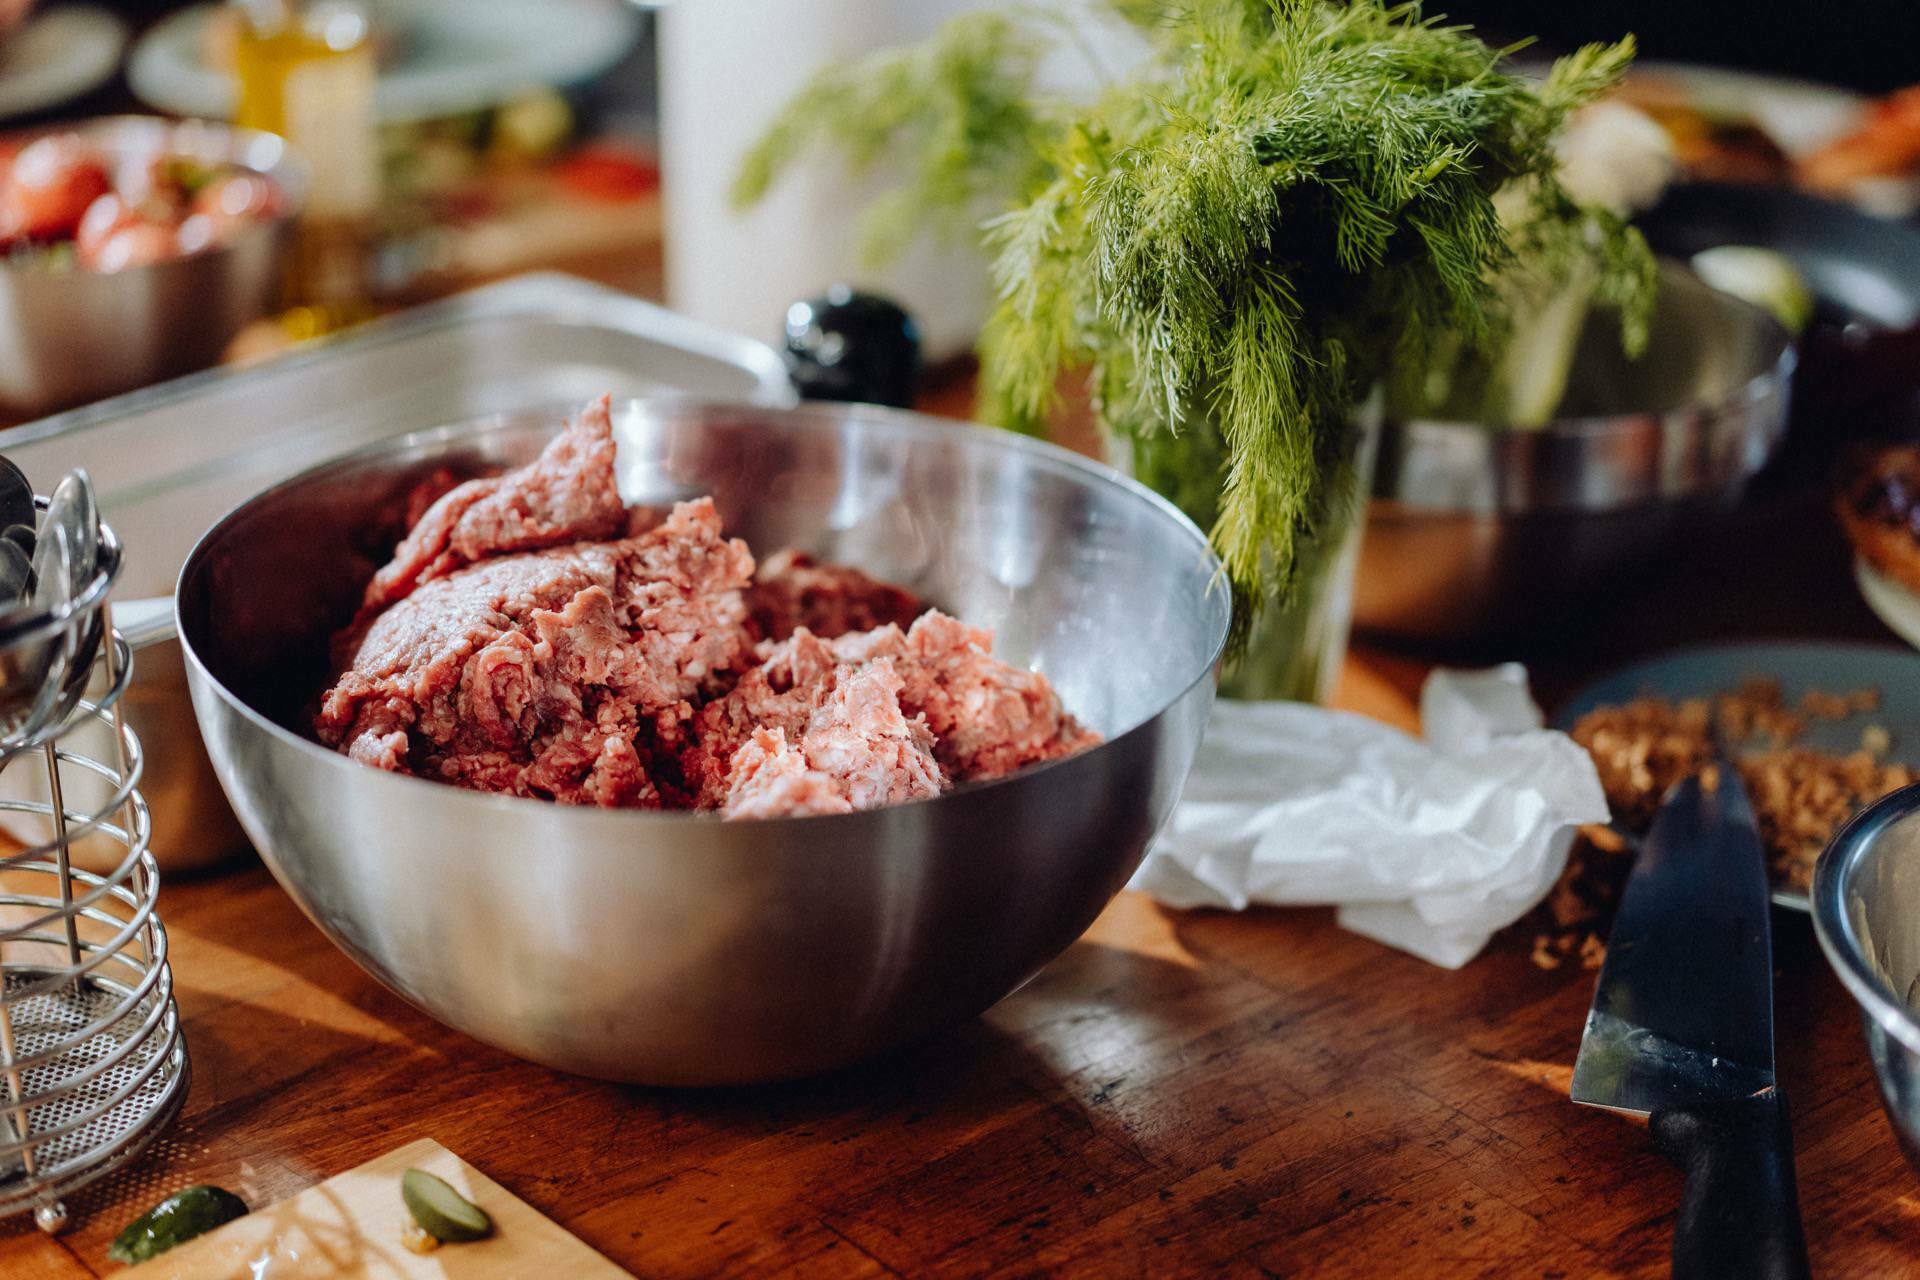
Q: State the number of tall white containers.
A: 1